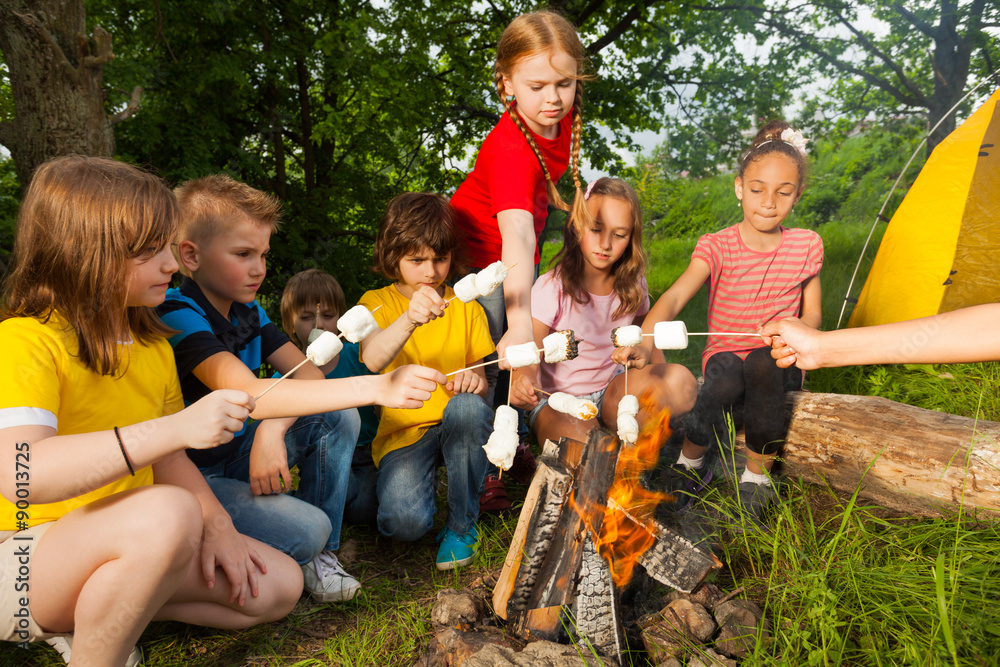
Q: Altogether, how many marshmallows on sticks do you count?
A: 15